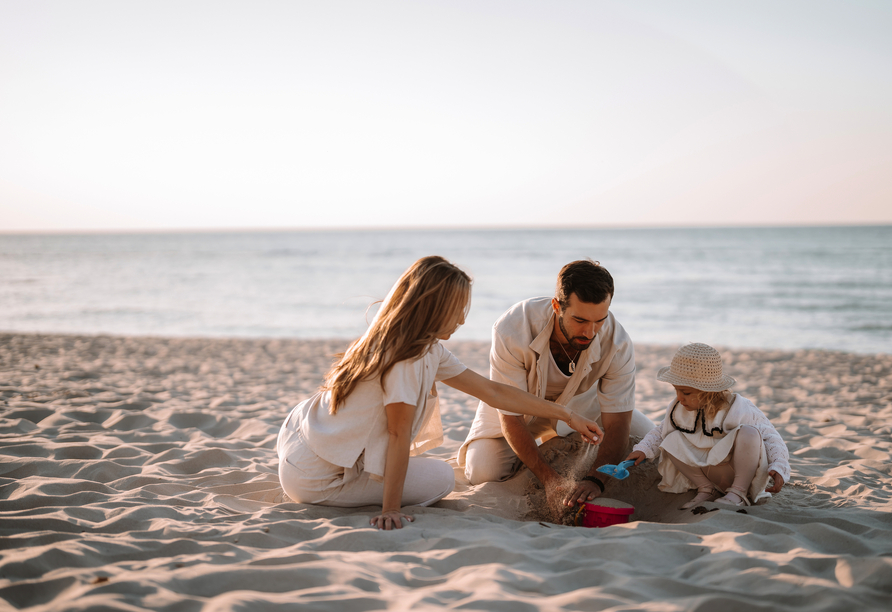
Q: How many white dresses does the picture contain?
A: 1